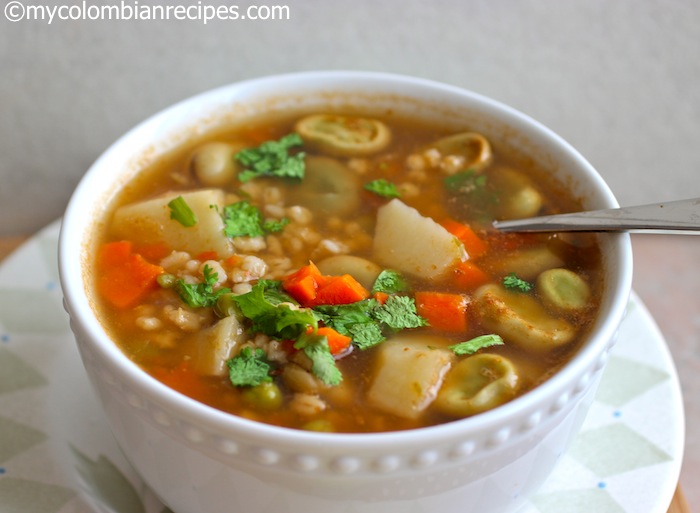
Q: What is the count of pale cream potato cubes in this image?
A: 4